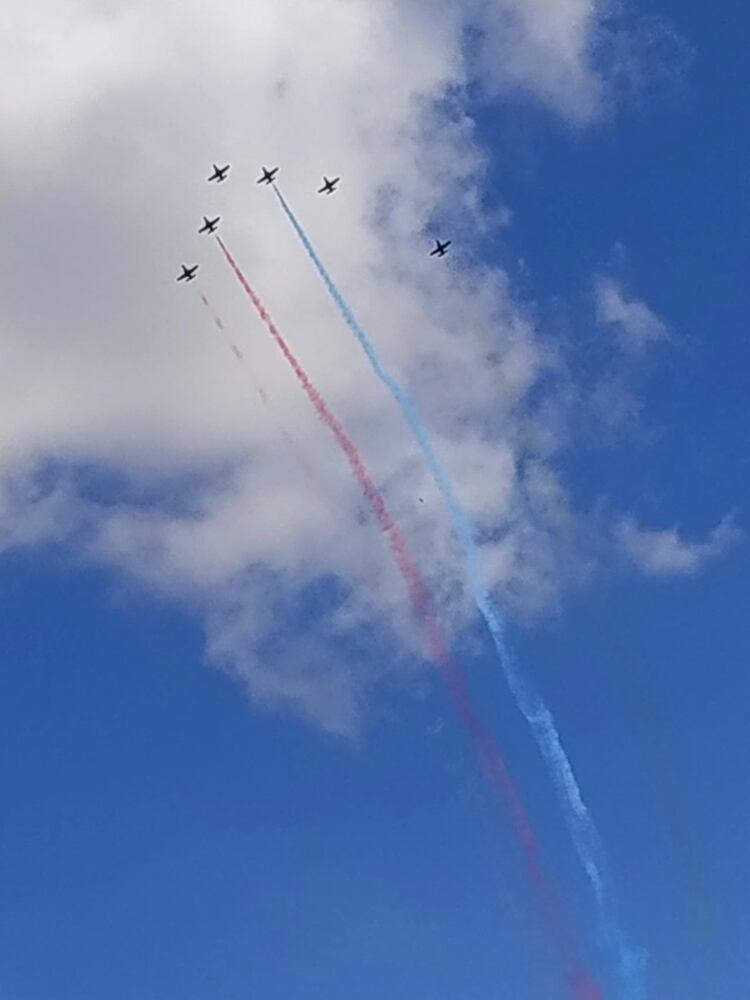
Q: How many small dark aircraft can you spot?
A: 6